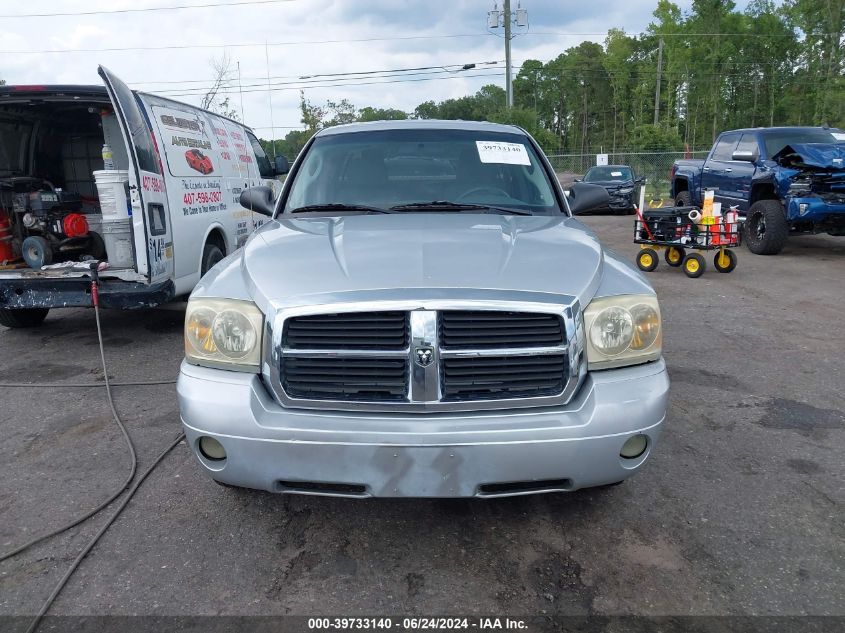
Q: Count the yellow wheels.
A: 4